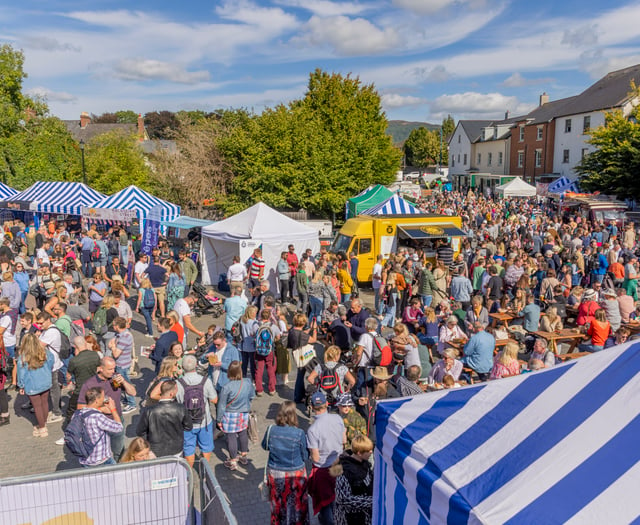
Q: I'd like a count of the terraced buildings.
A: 4